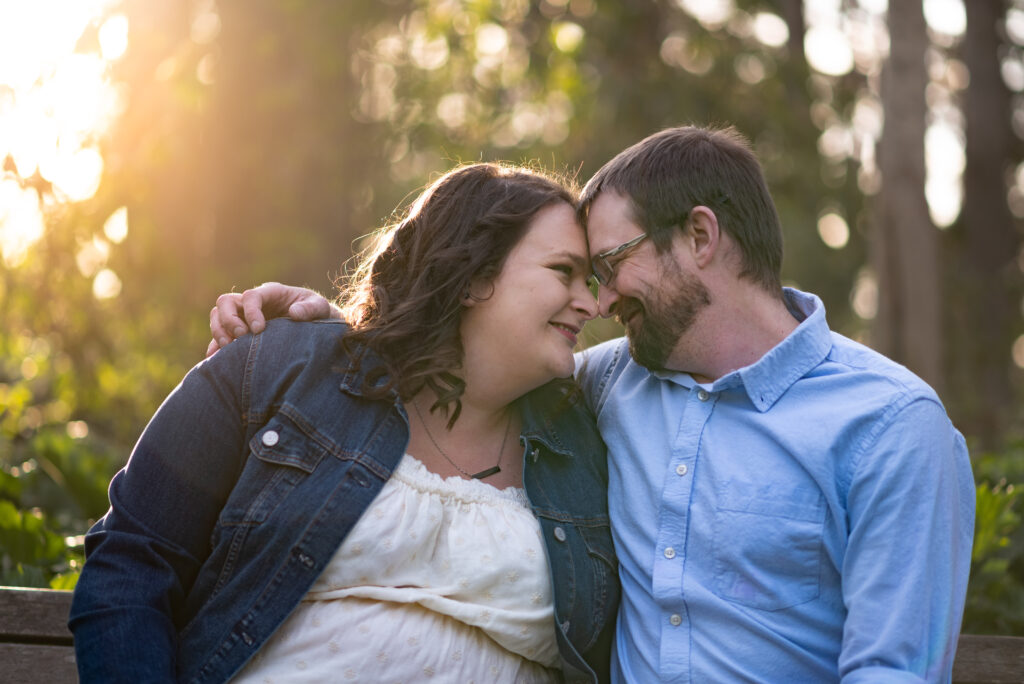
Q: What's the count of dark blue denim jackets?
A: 1